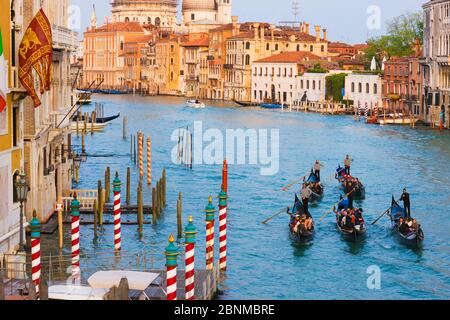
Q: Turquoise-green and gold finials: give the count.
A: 7